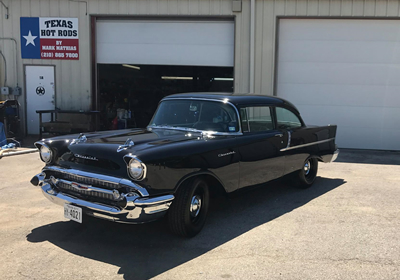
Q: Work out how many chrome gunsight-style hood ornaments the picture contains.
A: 2